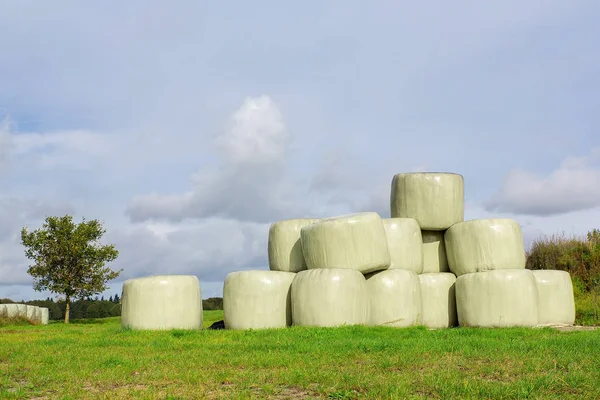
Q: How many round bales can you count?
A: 13